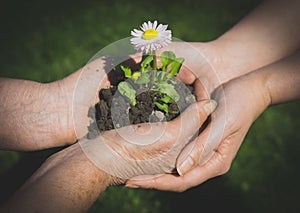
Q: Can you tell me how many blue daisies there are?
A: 0